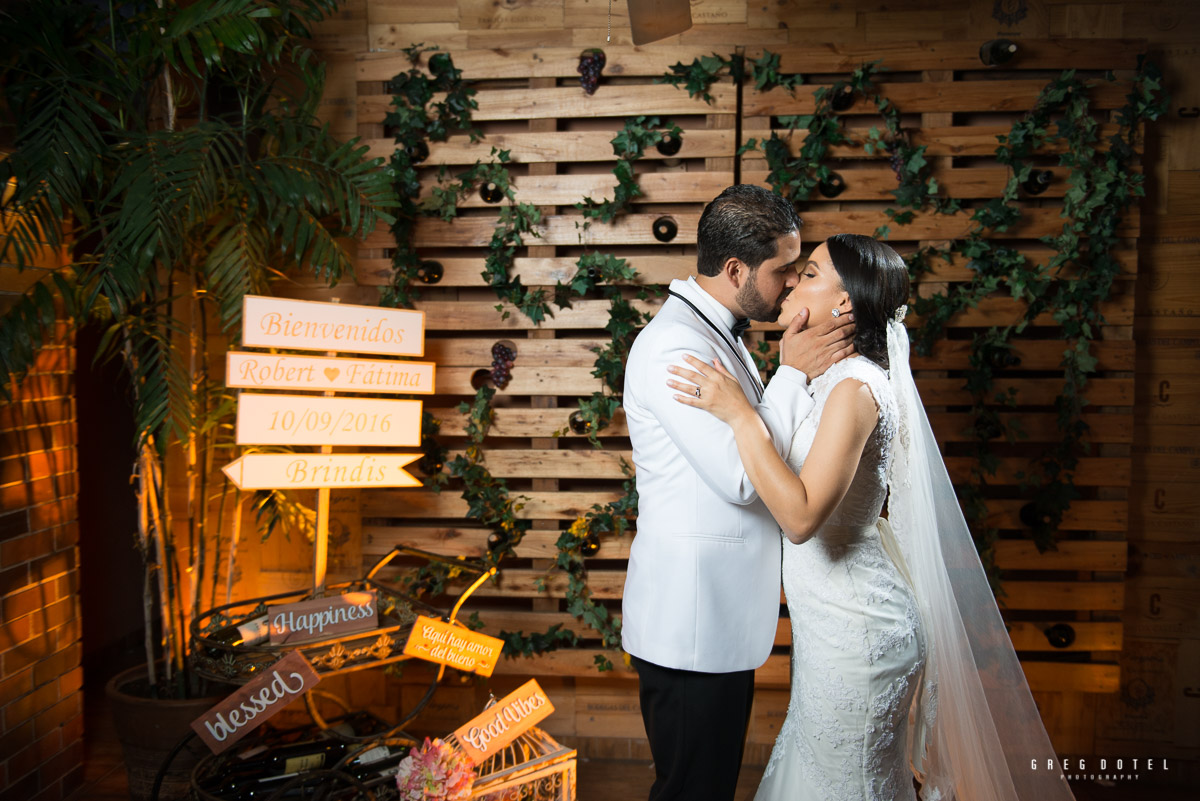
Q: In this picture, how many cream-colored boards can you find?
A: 4